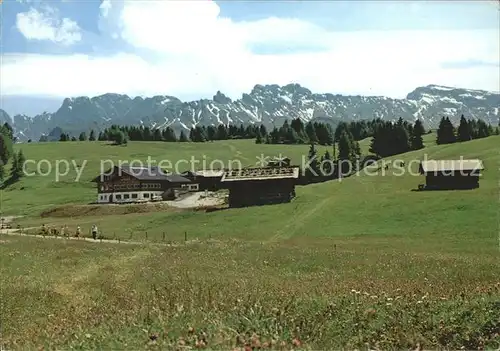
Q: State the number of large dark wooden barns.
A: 2